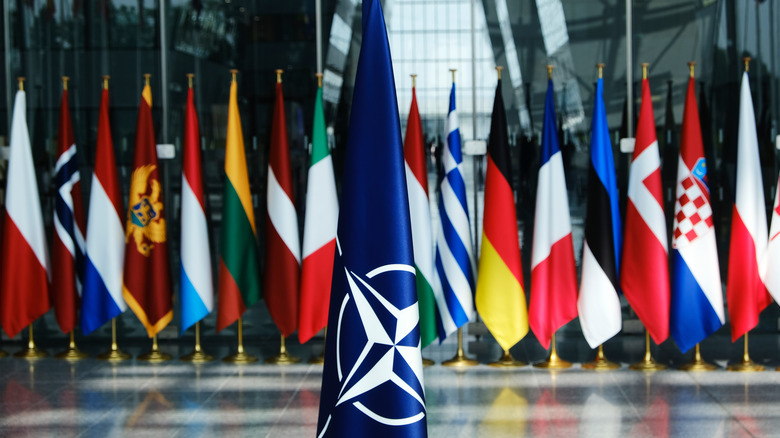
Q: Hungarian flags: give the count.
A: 1